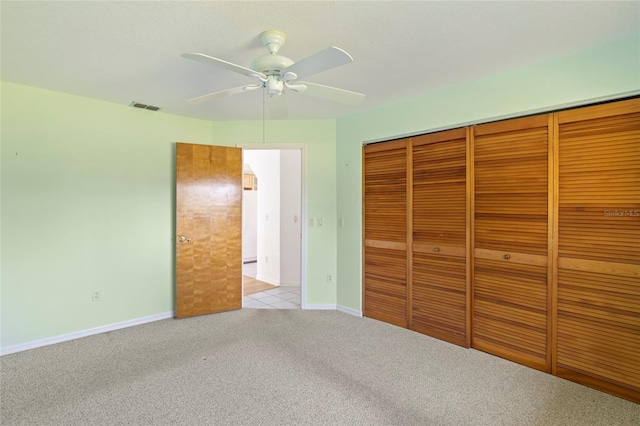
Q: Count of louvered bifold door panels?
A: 4